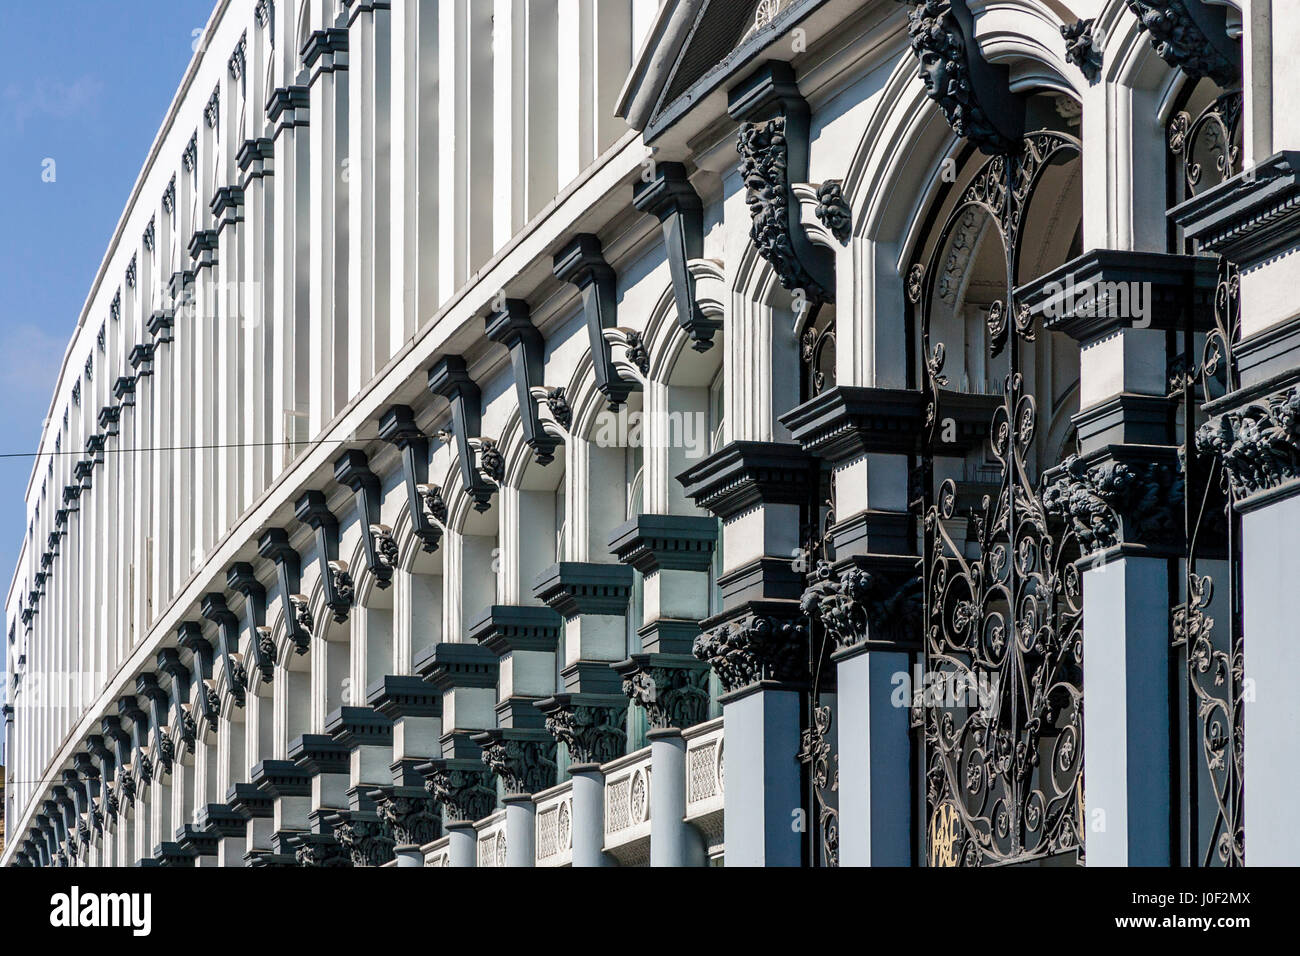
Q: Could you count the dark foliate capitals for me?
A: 11